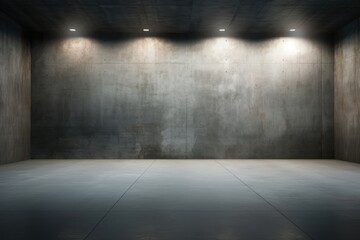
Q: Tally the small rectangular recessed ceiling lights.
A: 4